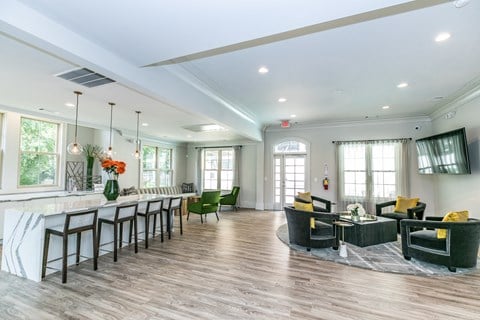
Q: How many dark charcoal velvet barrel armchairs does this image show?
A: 4